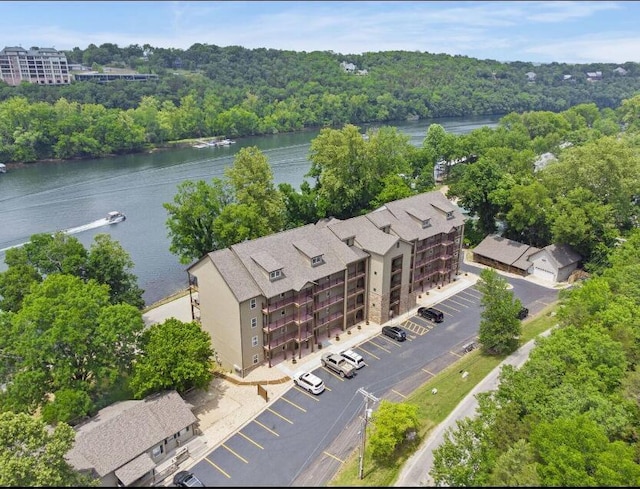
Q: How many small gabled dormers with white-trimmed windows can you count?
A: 4